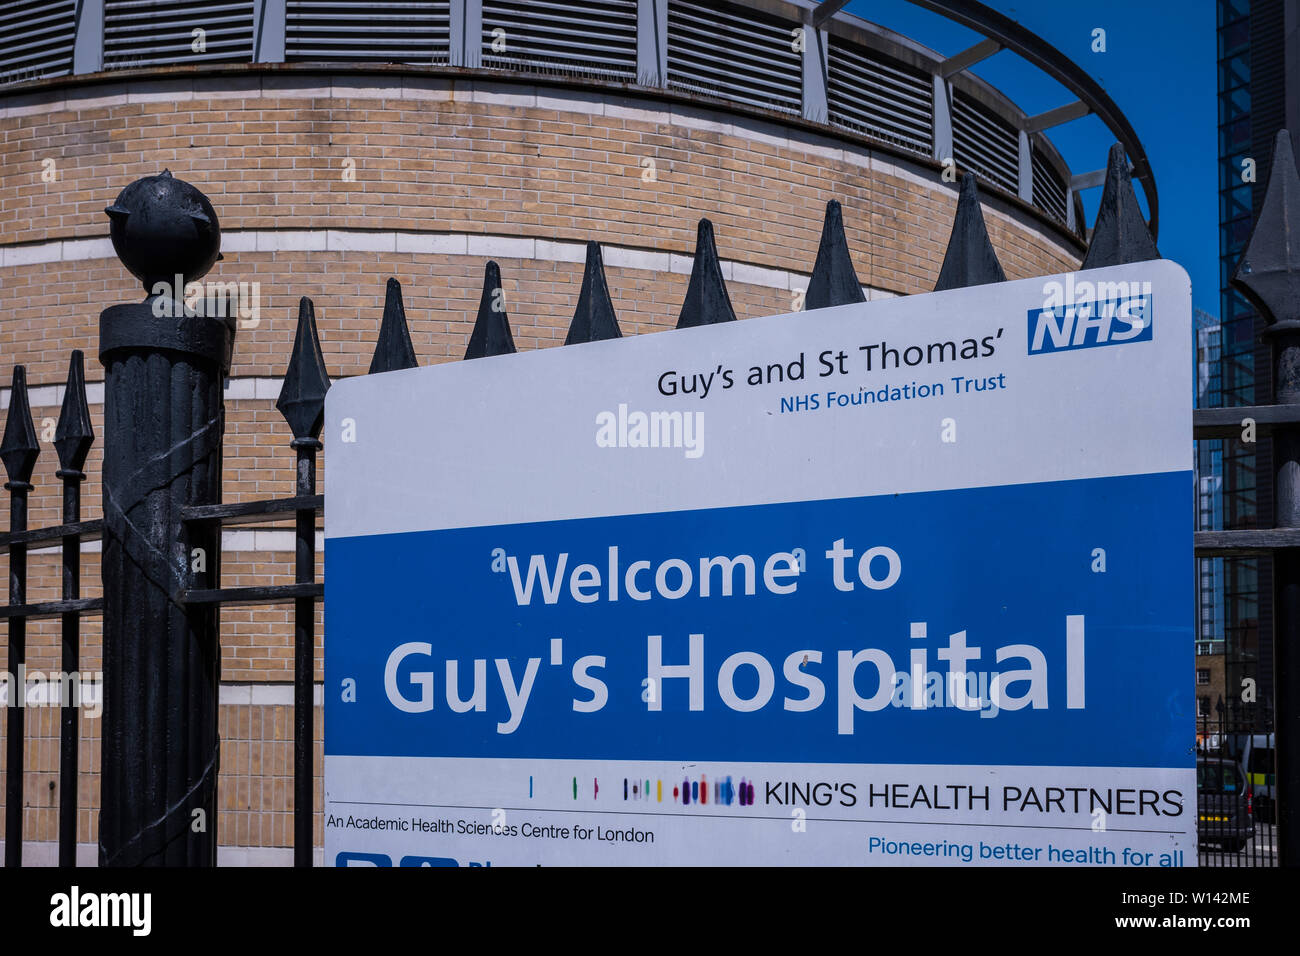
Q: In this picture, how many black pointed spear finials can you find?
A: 11